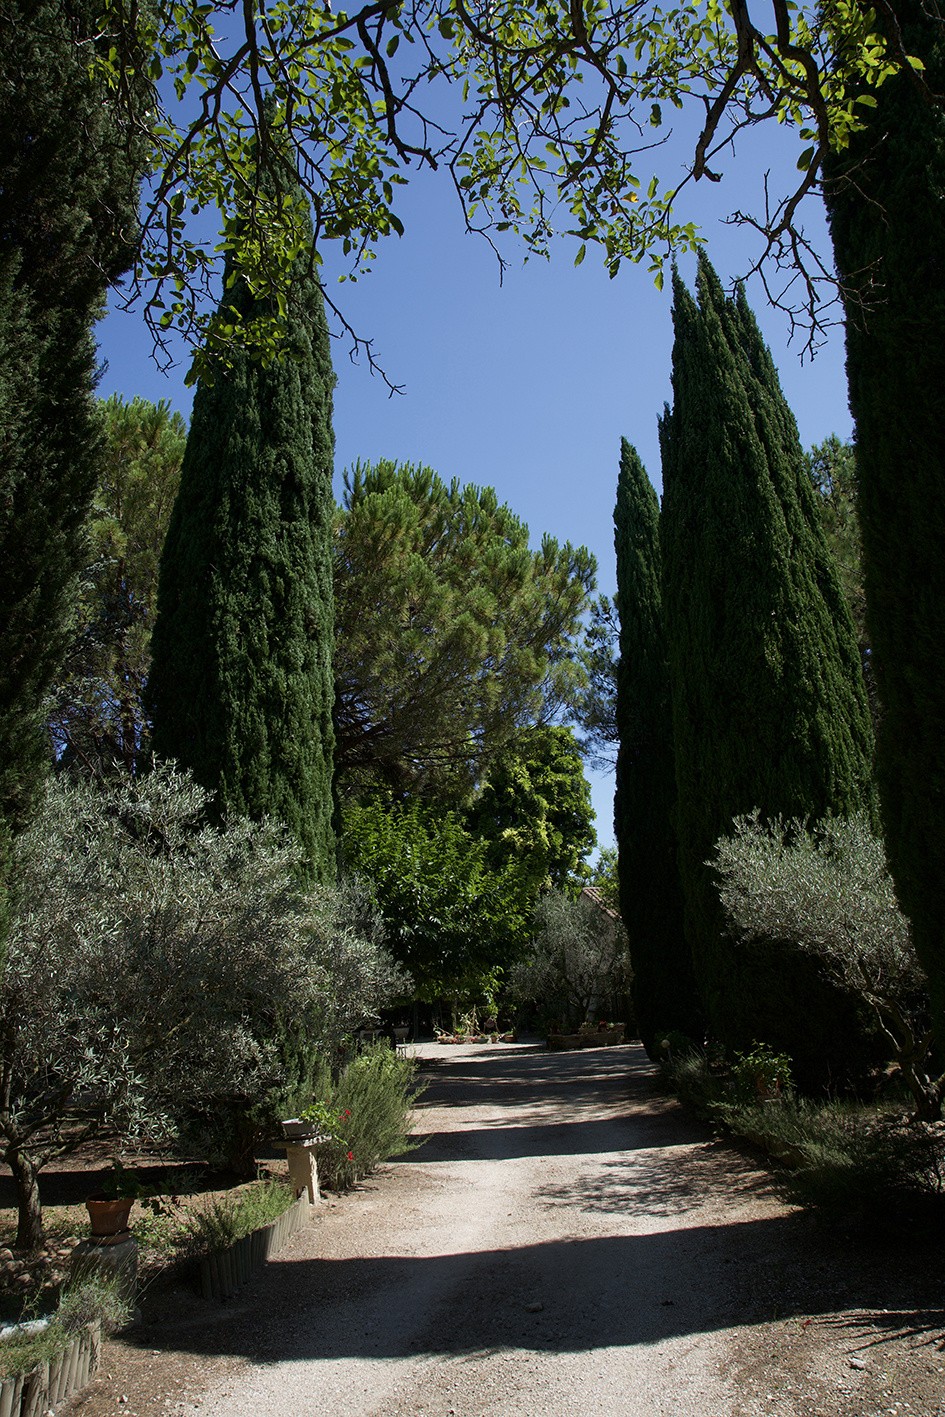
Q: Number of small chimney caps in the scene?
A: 0